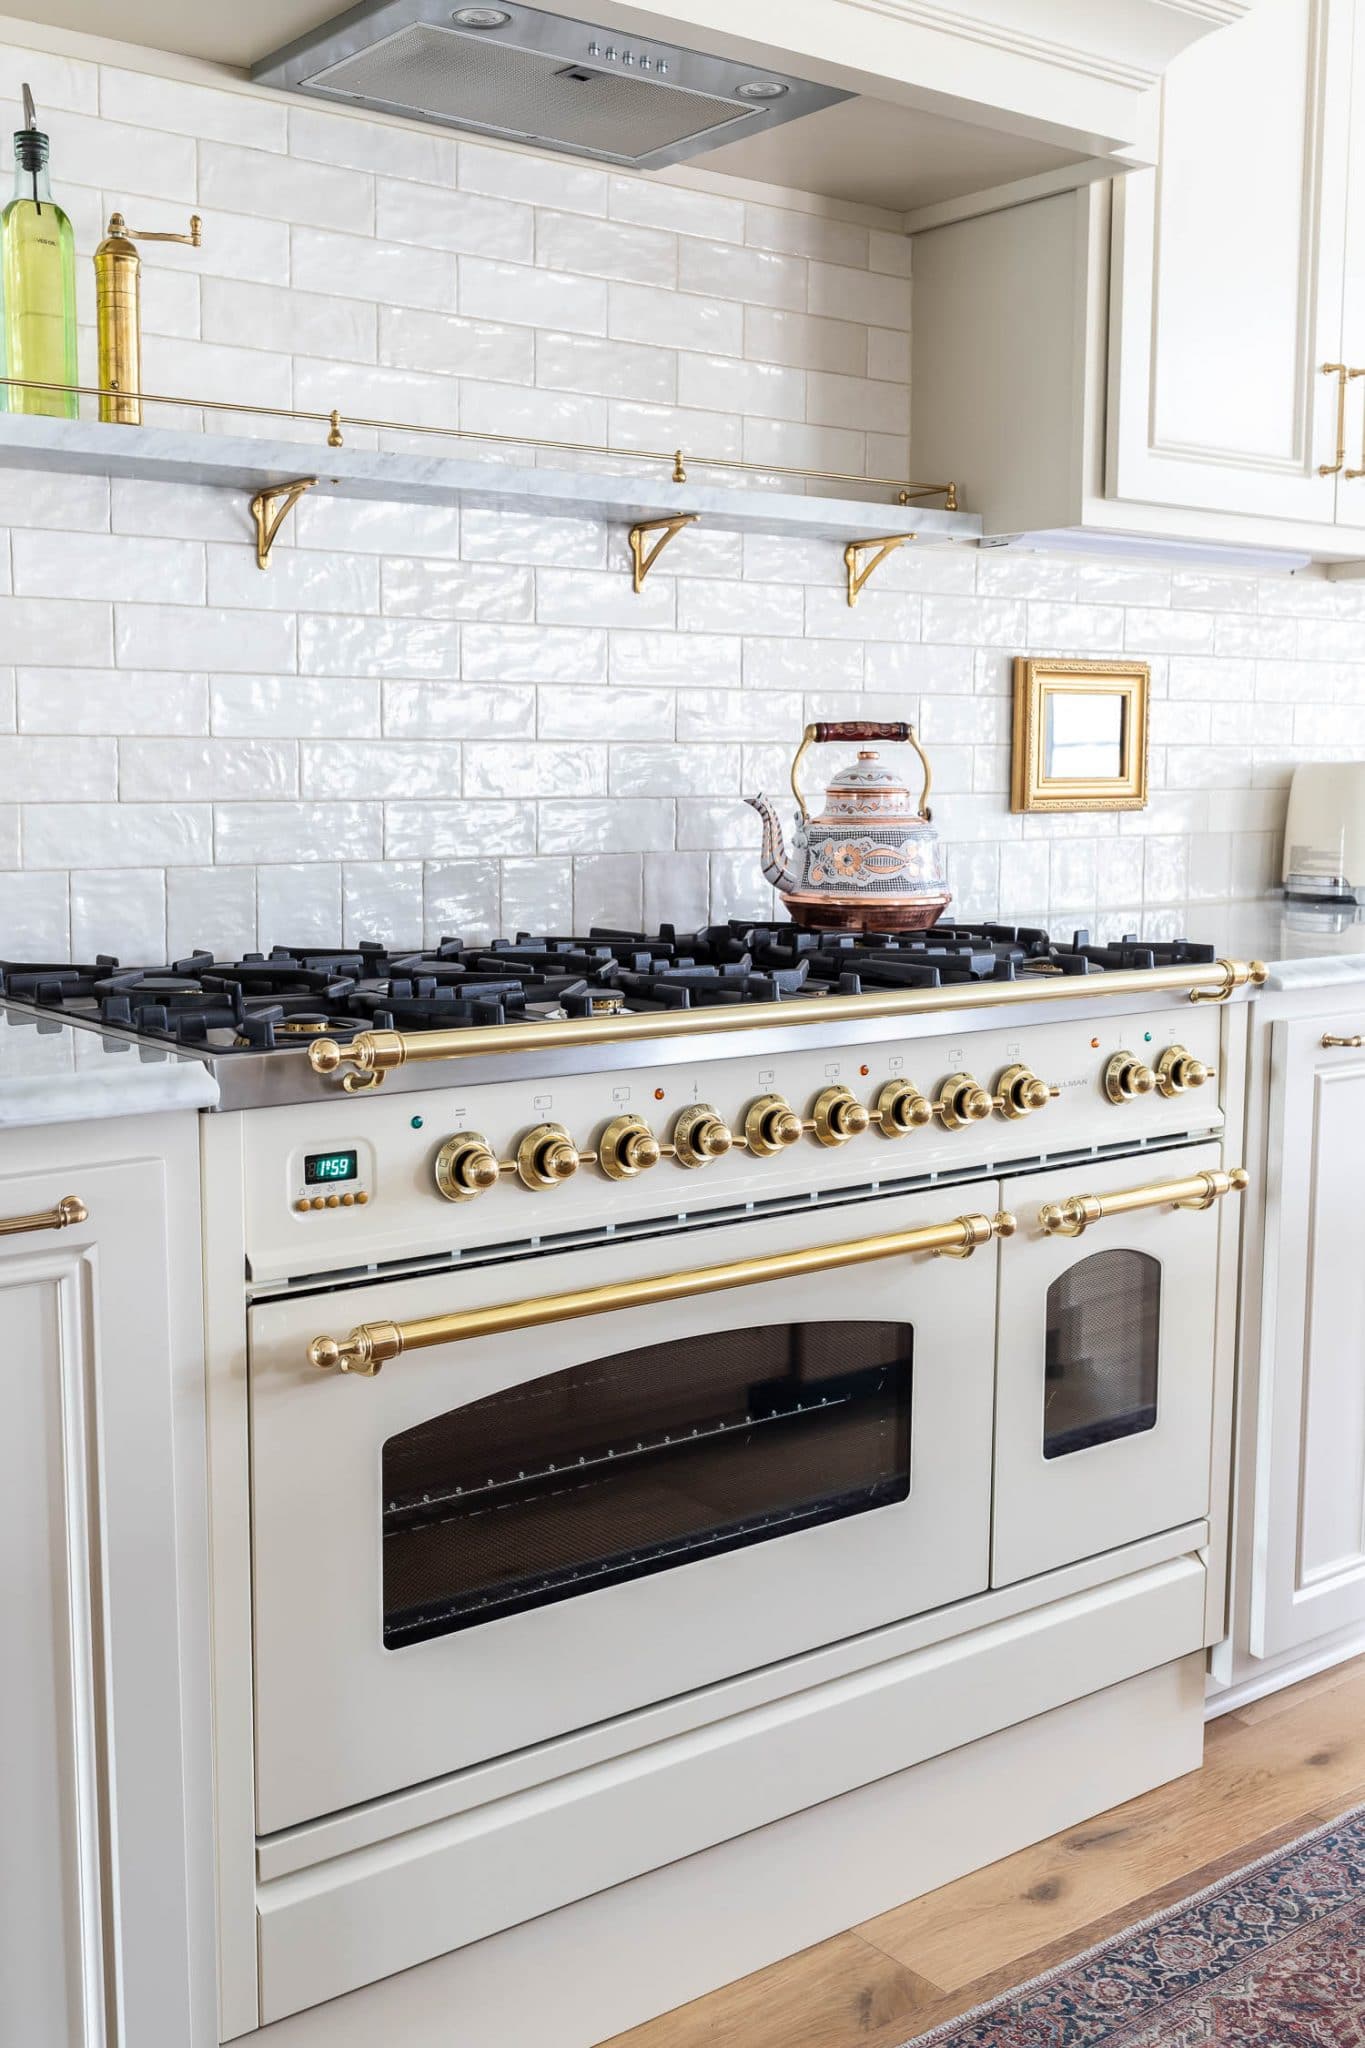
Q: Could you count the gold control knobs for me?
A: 11